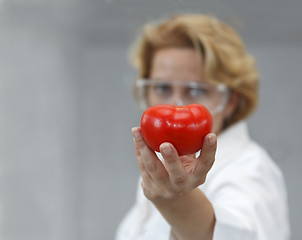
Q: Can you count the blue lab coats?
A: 0